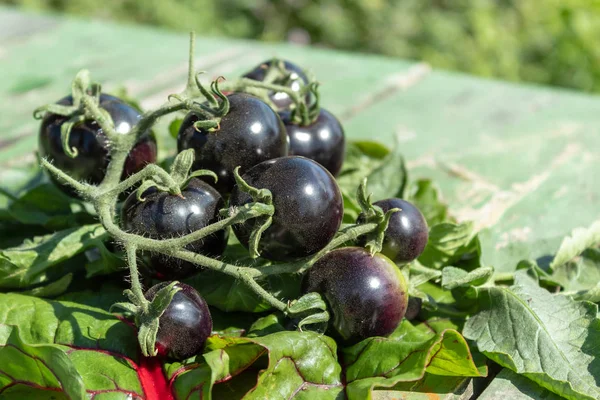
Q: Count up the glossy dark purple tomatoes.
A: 9